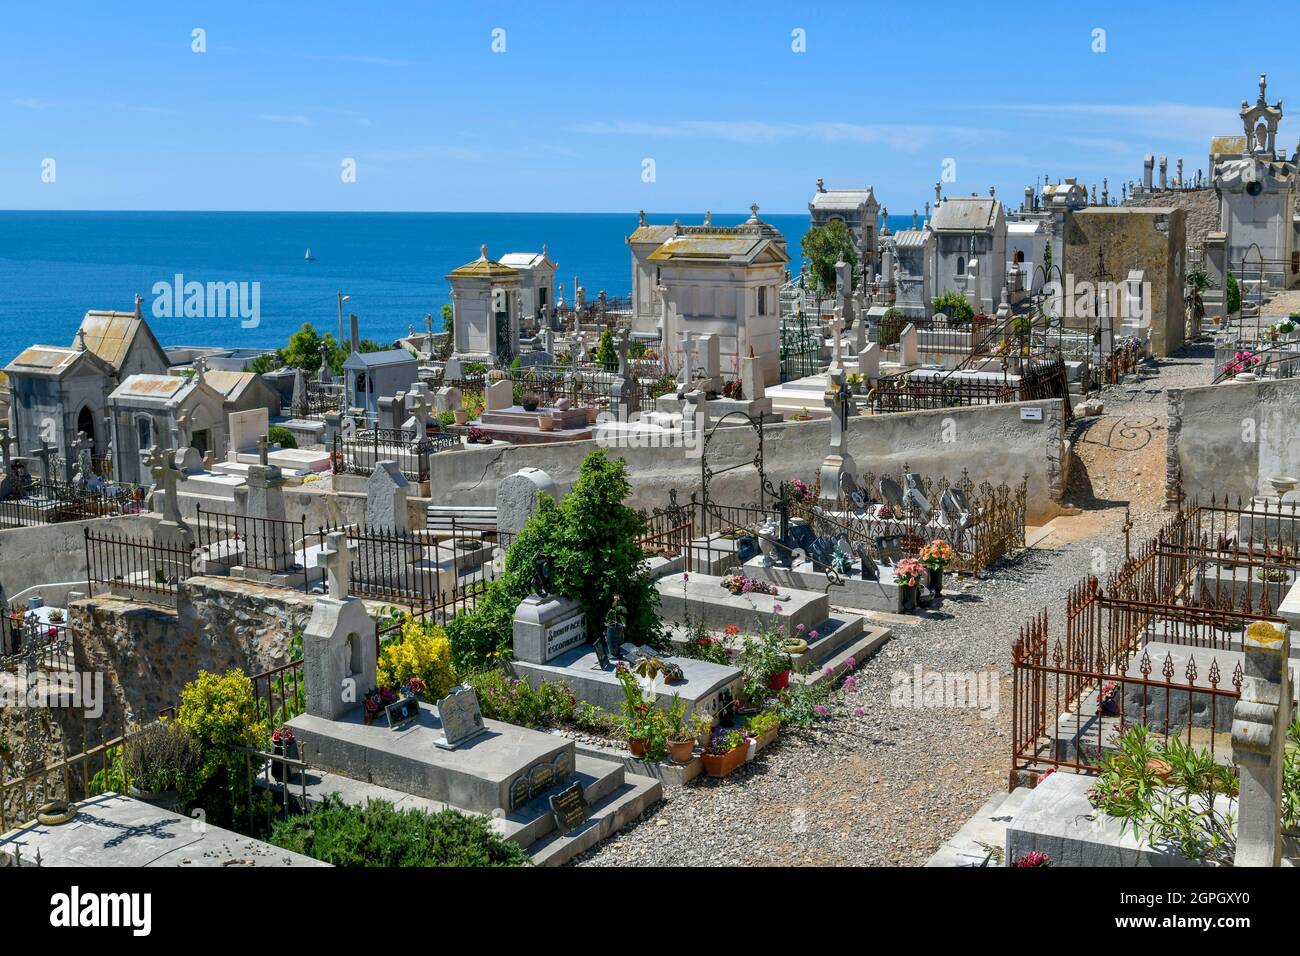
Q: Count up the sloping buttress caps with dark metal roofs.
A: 0